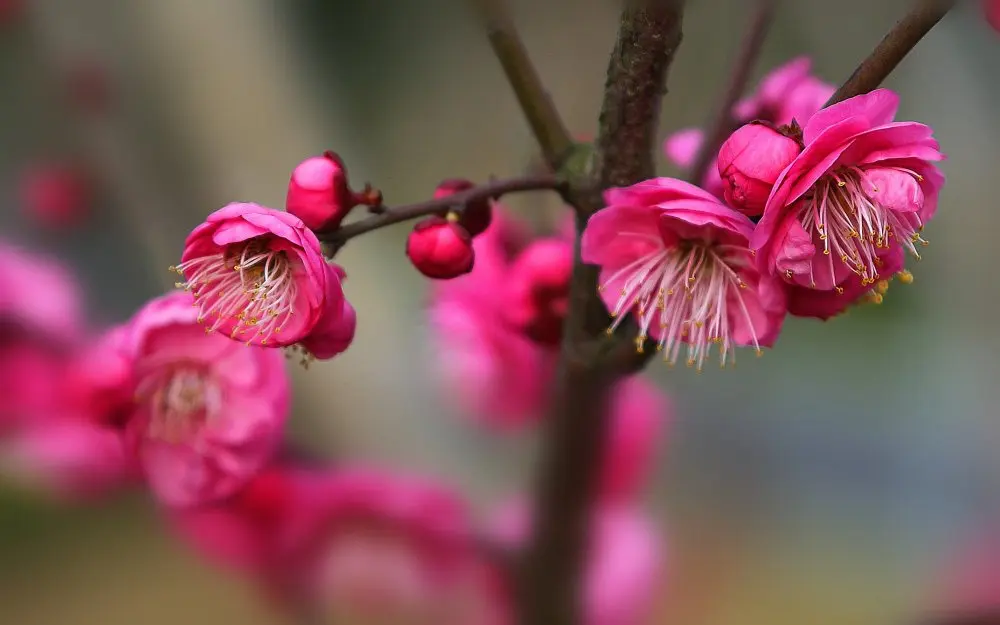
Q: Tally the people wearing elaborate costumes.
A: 0